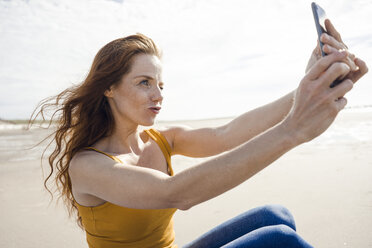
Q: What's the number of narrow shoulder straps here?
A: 2